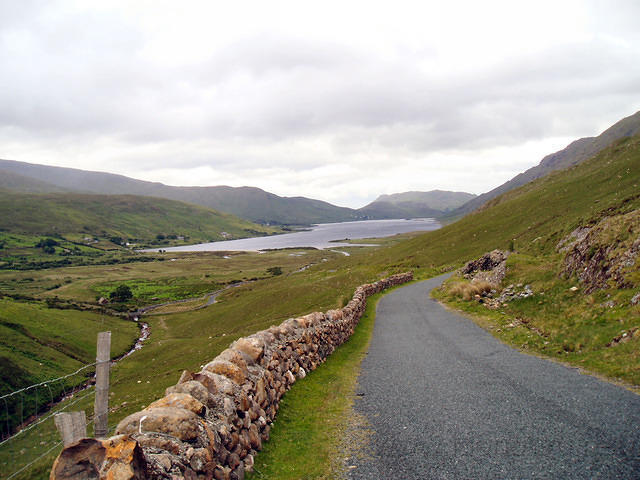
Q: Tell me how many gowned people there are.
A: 0